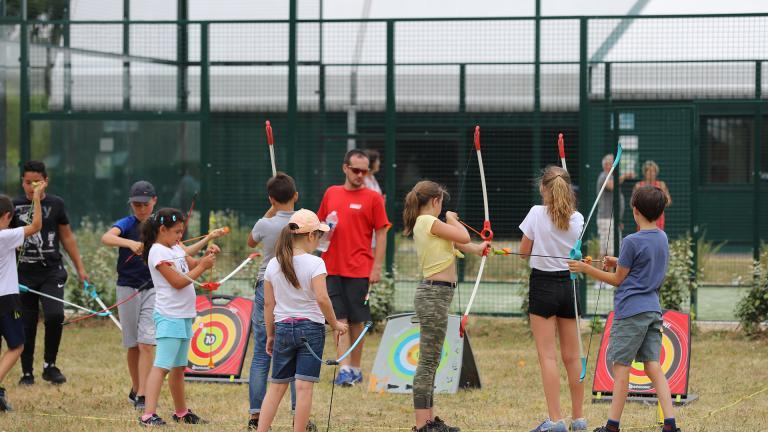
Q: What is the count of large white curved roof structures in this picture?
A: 1